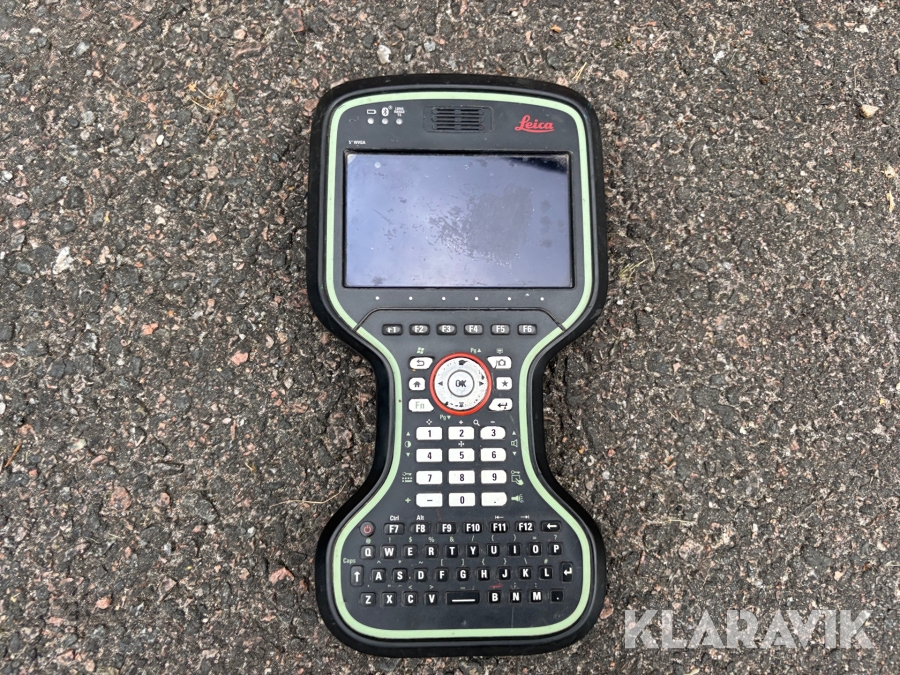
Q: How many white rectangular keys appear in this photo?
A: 12